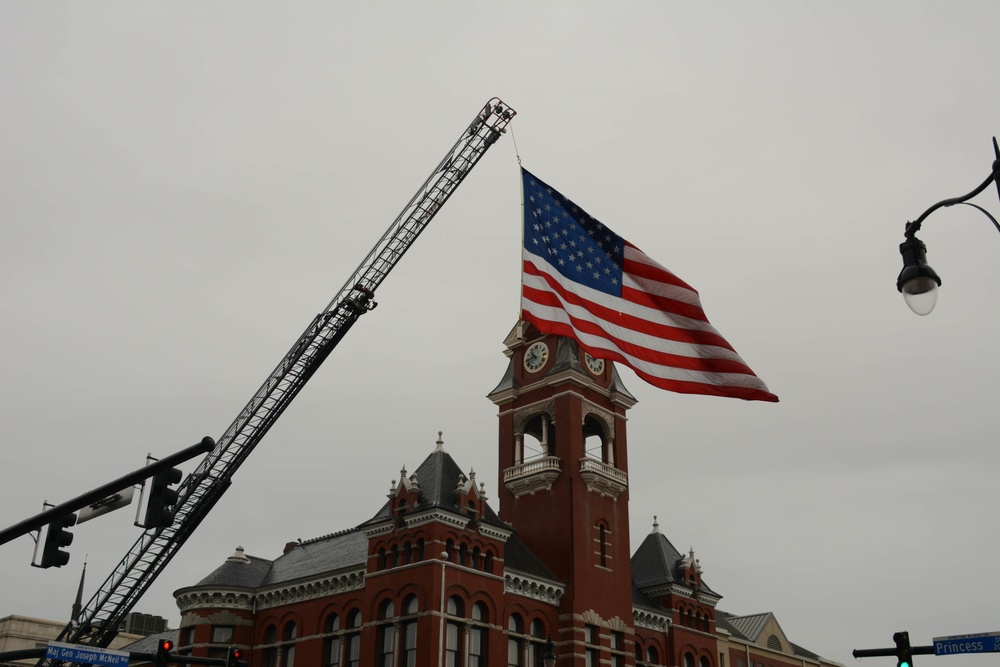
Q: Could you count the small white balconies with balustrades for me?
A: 2